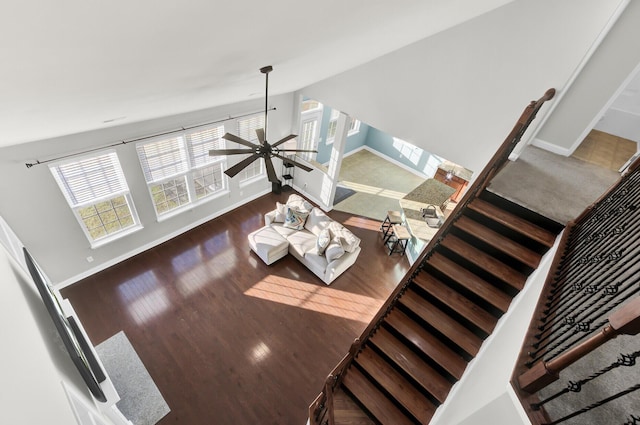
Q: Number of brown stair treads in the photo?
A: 10